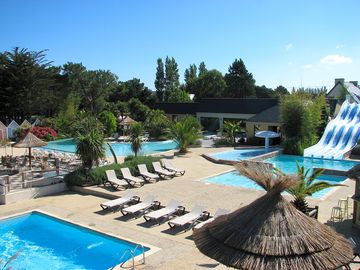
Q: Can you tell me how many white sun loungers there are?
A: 10